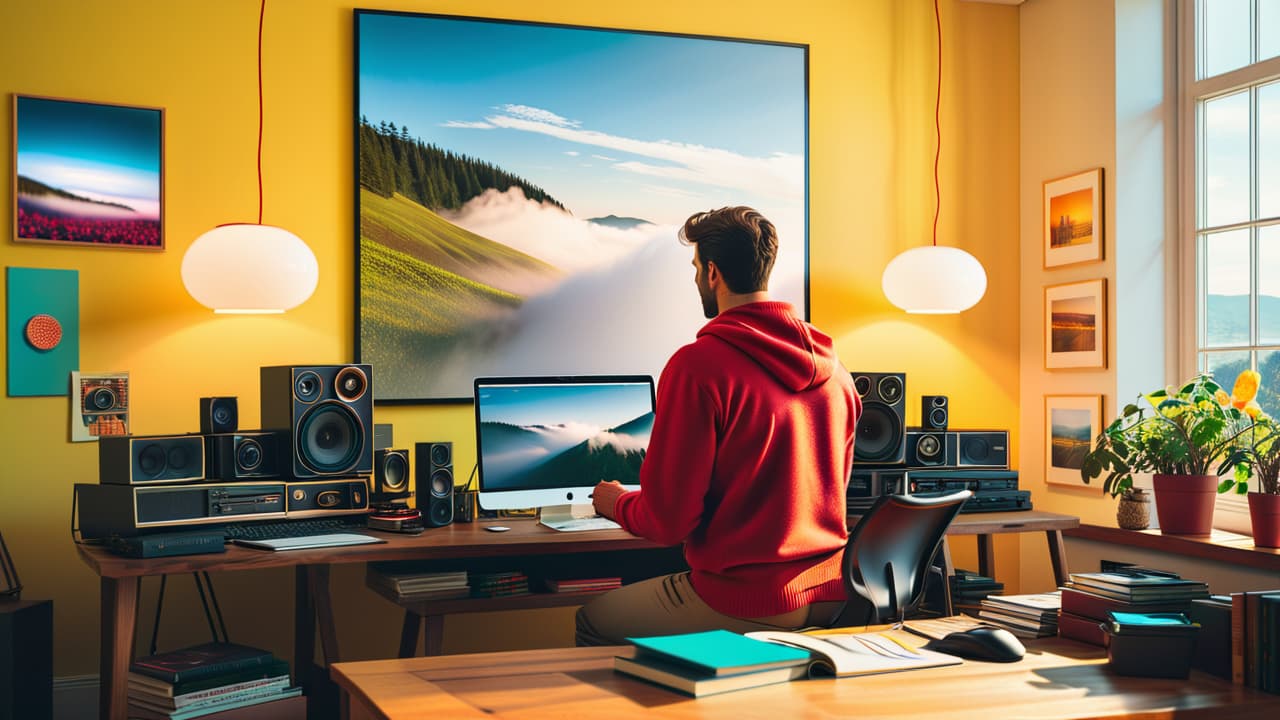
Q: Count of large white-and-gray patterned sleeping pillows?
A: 0